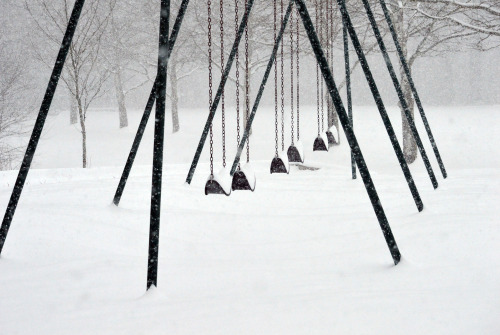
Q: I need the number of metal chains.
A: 12